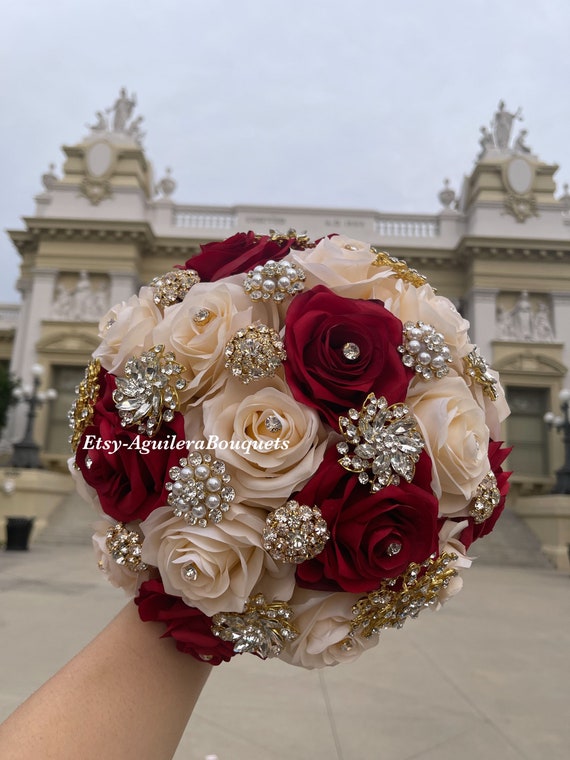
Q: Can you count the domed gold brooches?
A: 5